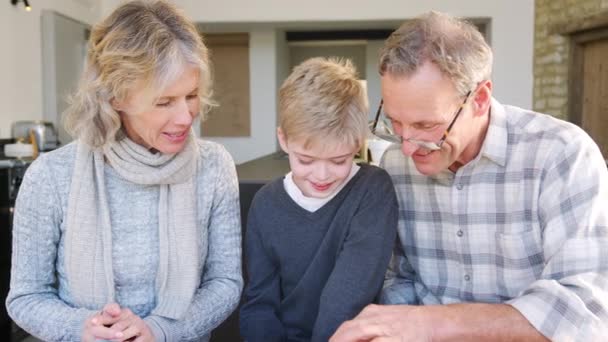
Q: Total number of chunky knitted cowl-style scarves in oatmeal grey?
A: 1